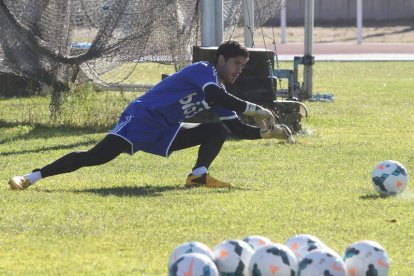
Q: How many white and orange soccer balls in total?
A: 9